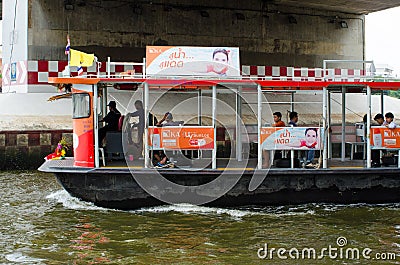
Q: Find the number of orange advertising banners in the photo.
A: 2